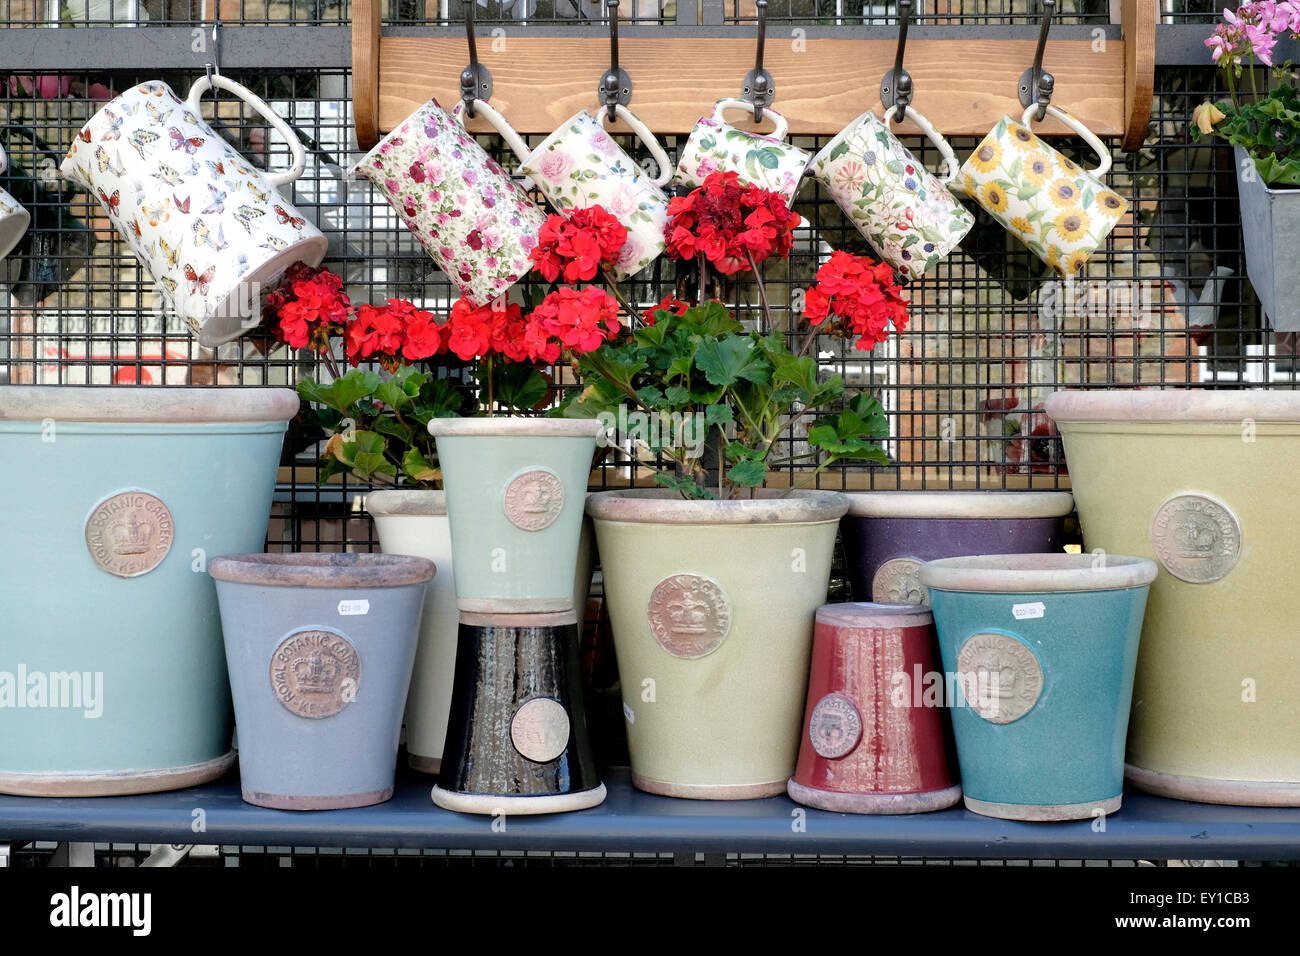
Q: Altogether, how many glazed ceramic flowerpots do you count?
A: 10